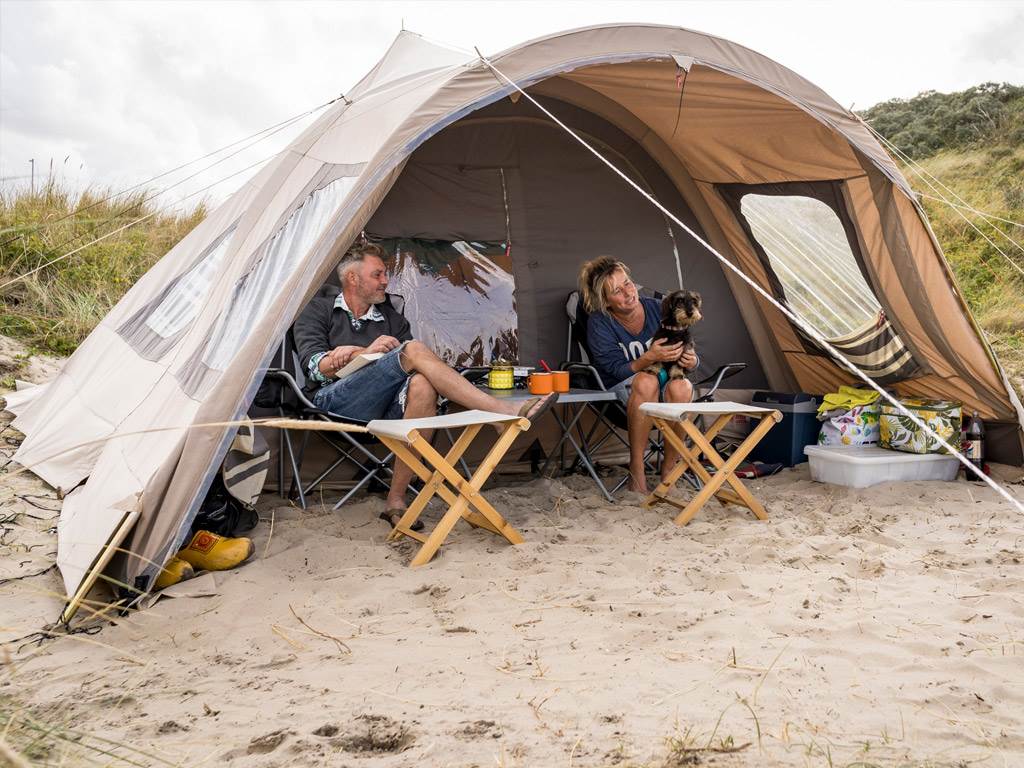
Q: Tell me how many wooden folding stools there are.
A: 2